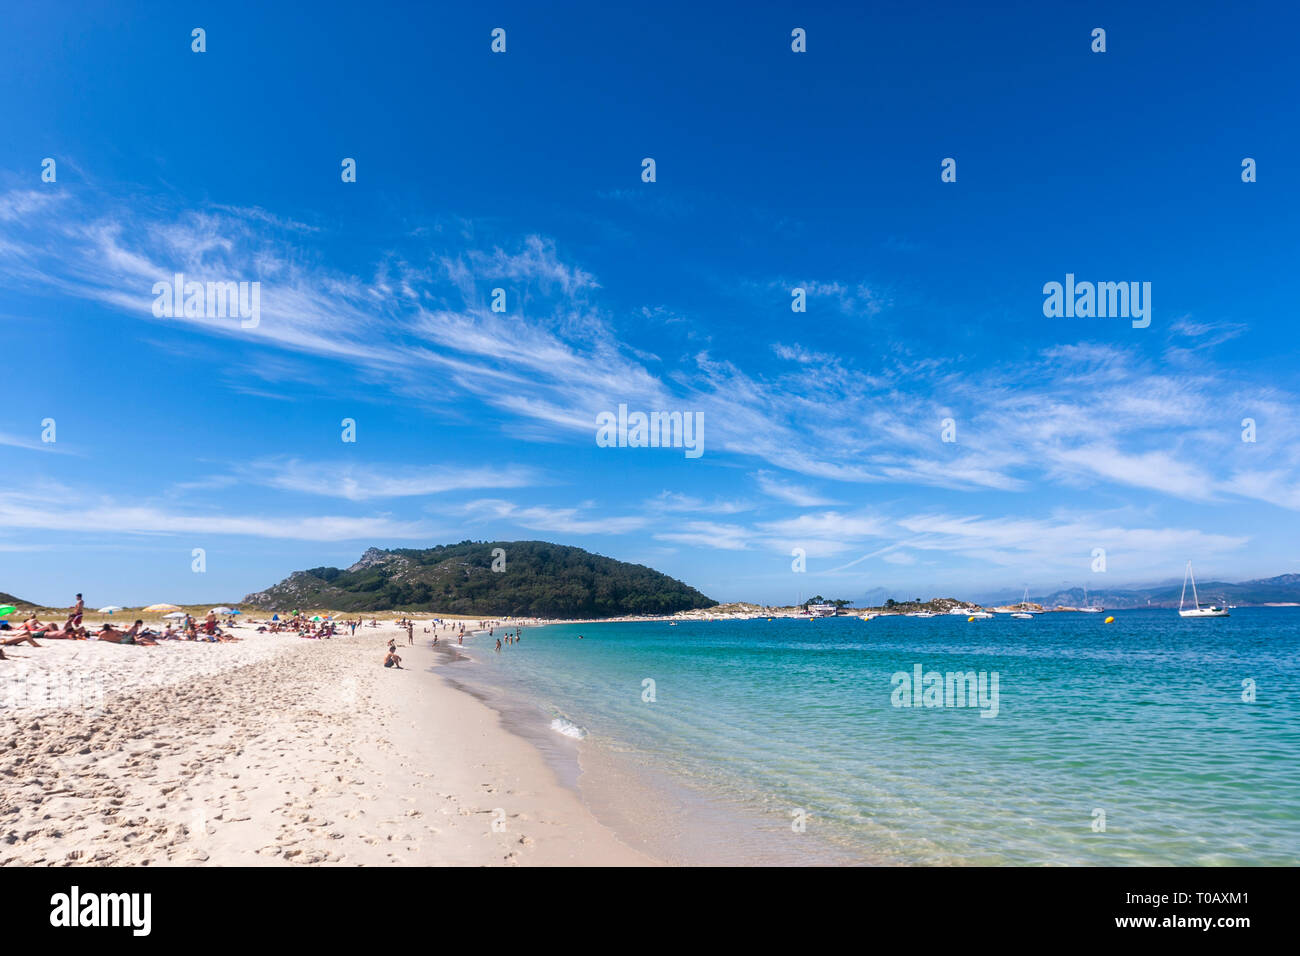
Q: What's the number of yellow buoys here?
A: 5